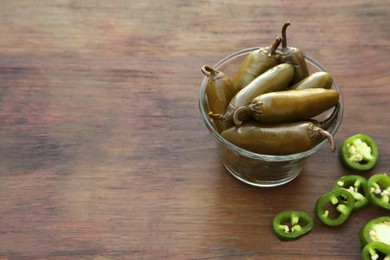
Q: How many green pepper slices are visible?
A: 7